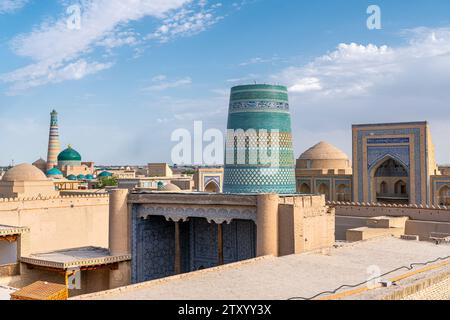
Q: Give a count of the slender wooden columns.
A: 2